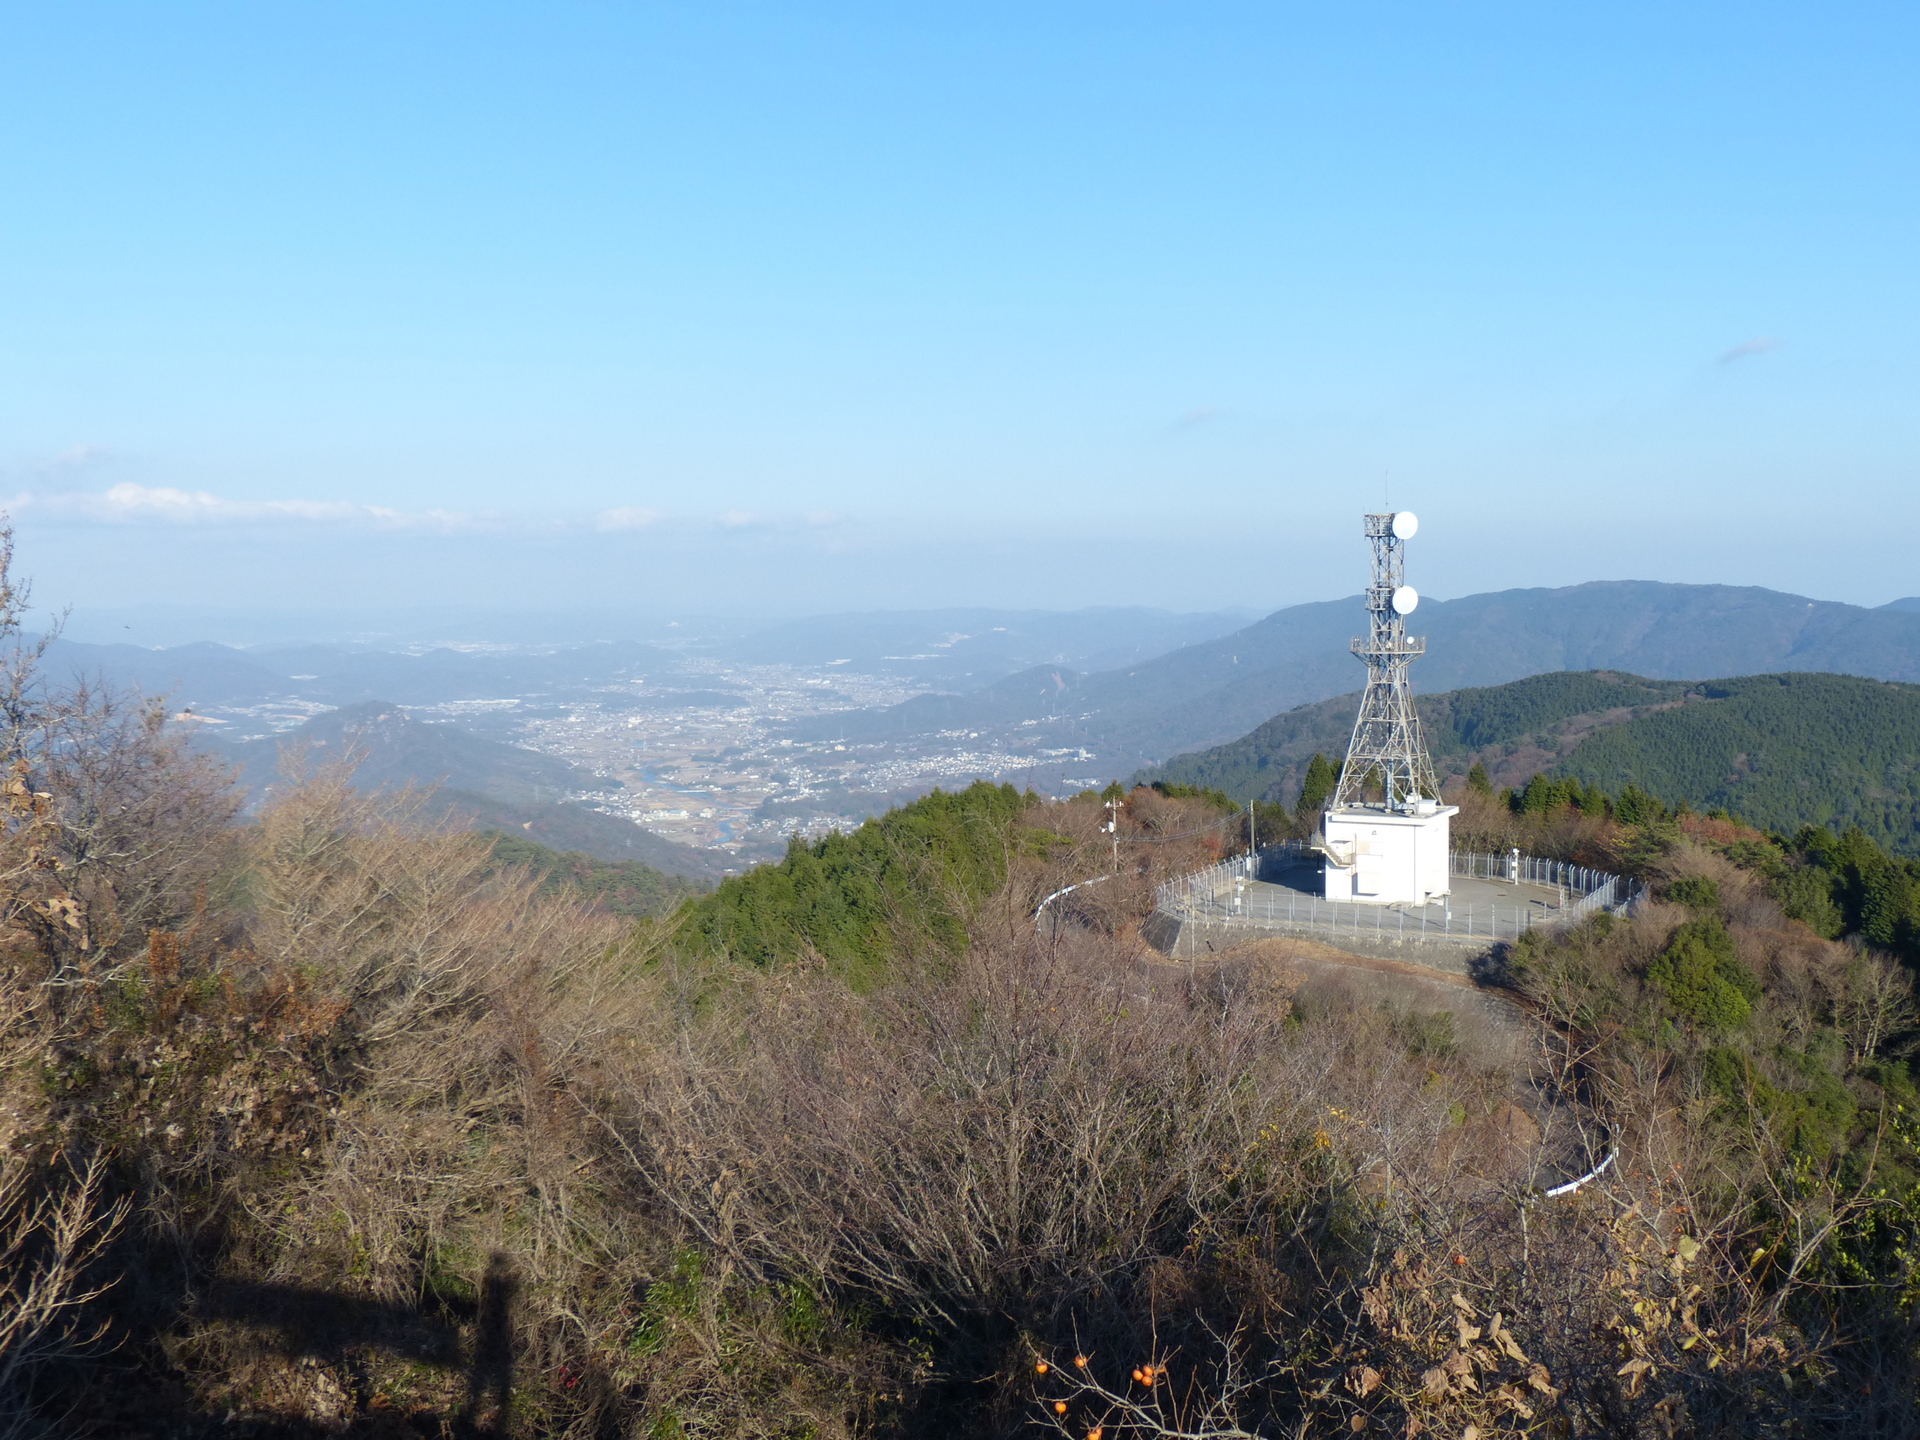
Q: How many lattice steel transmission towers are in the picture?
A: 1